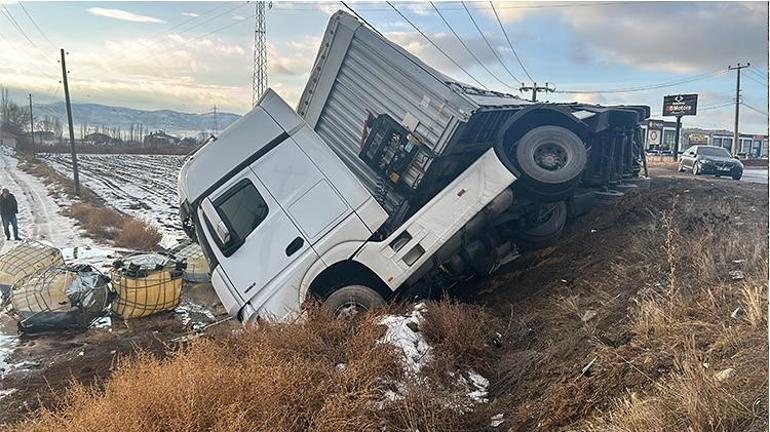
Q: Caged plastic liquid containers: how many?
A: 4